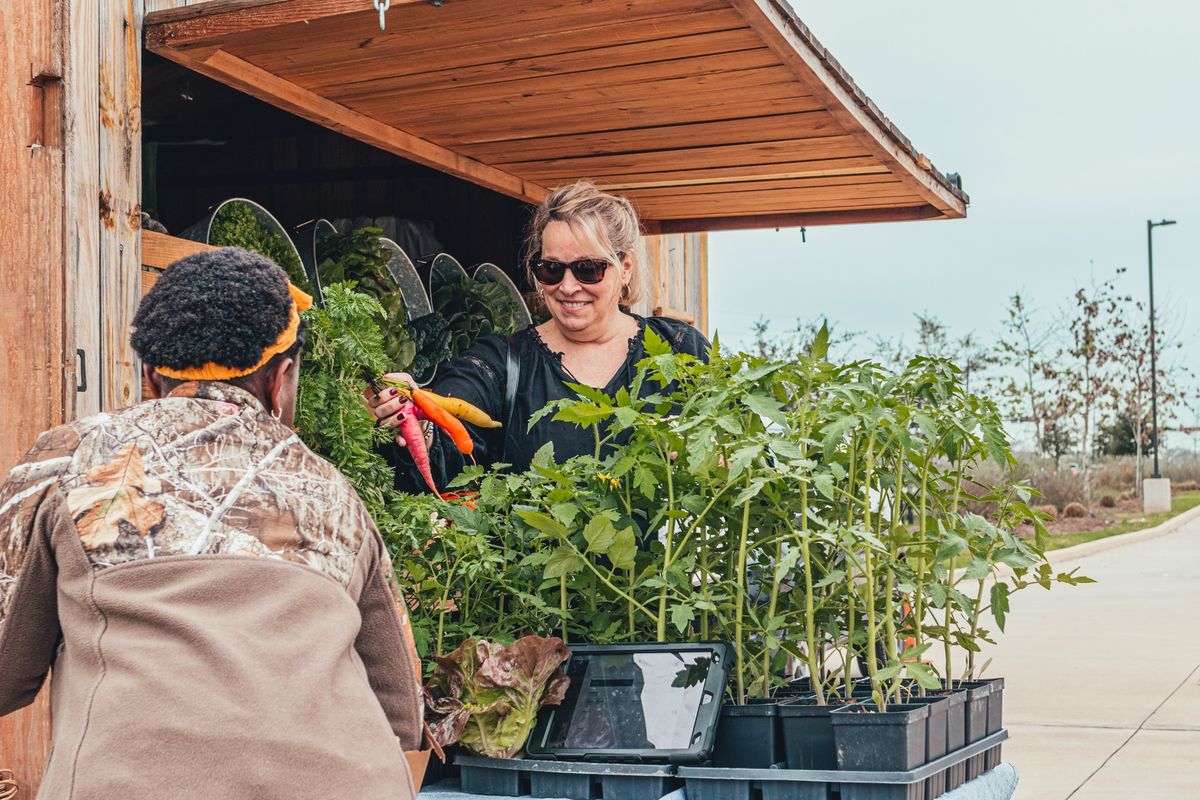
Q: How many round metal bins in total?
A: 5